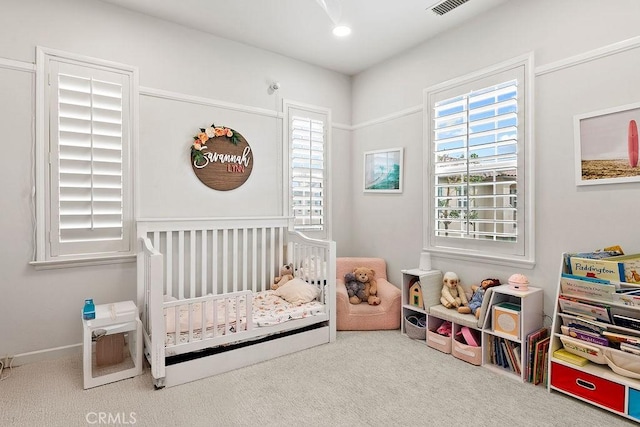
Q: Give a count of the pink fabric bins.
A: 2